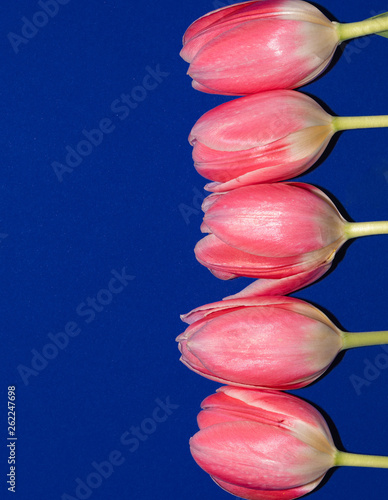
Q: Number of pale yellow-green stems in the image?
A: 5